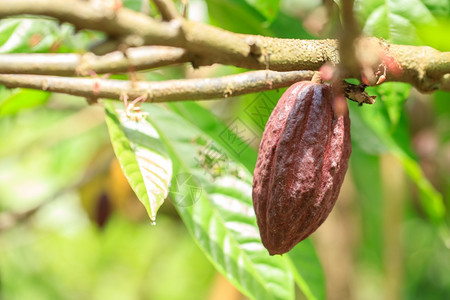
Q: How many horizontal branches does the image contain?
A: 3